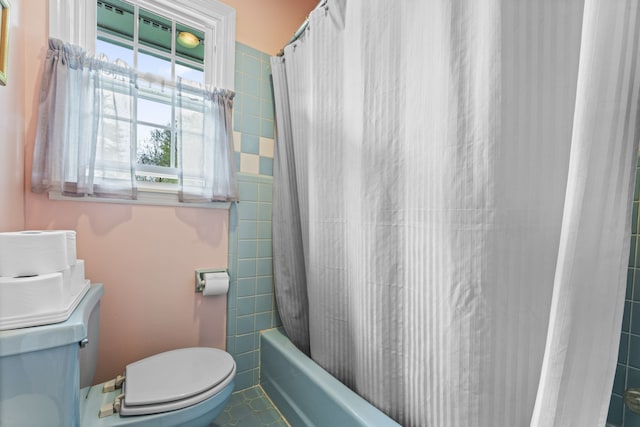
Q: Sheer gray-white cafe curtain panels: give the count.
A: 2